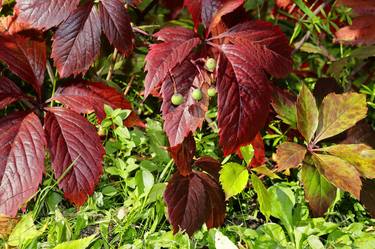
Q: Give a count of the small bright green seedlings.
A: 4